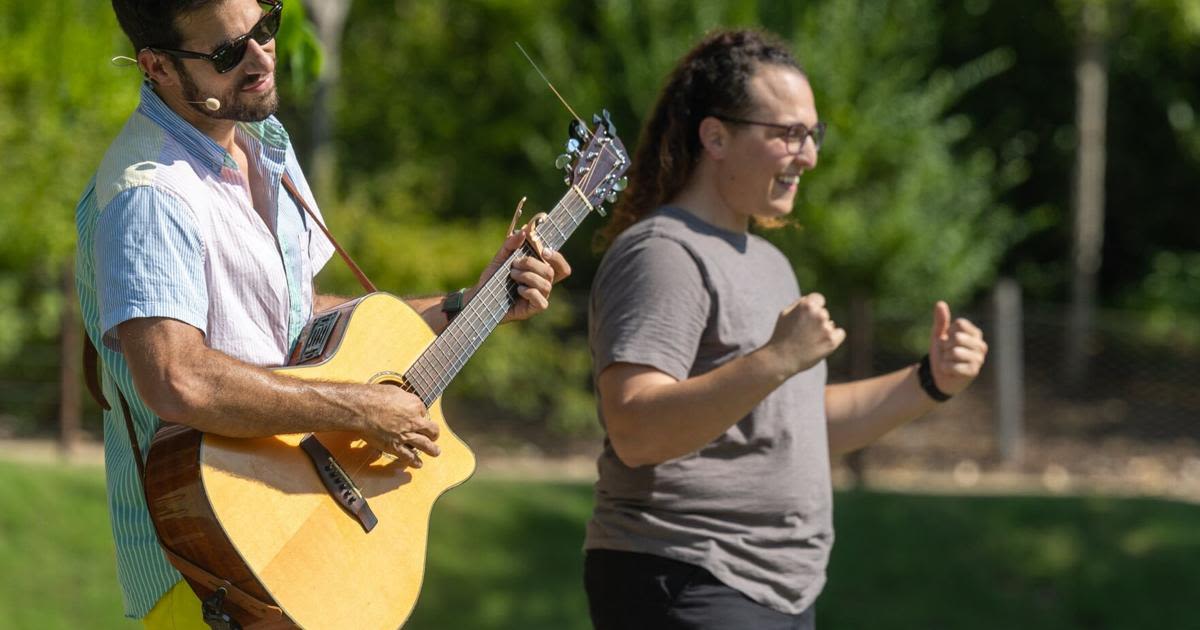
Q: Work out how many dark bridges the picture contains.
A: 1